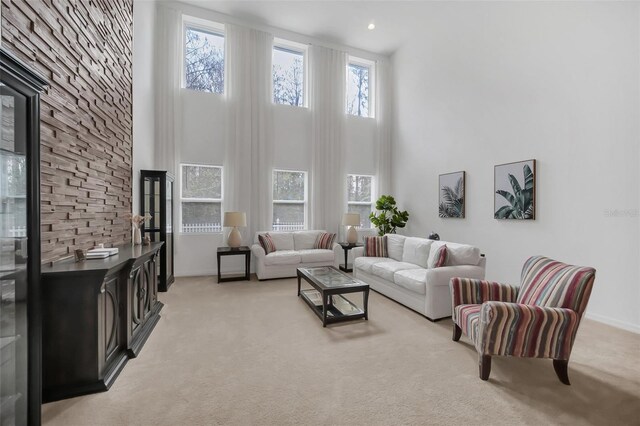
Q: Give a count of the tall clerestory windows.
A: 3